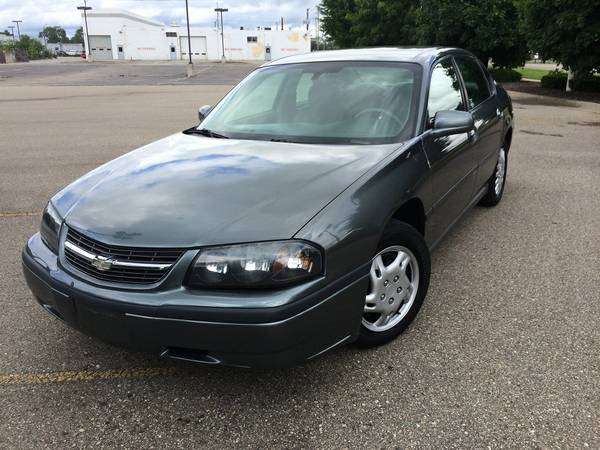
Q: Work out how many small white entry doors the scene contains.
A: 3